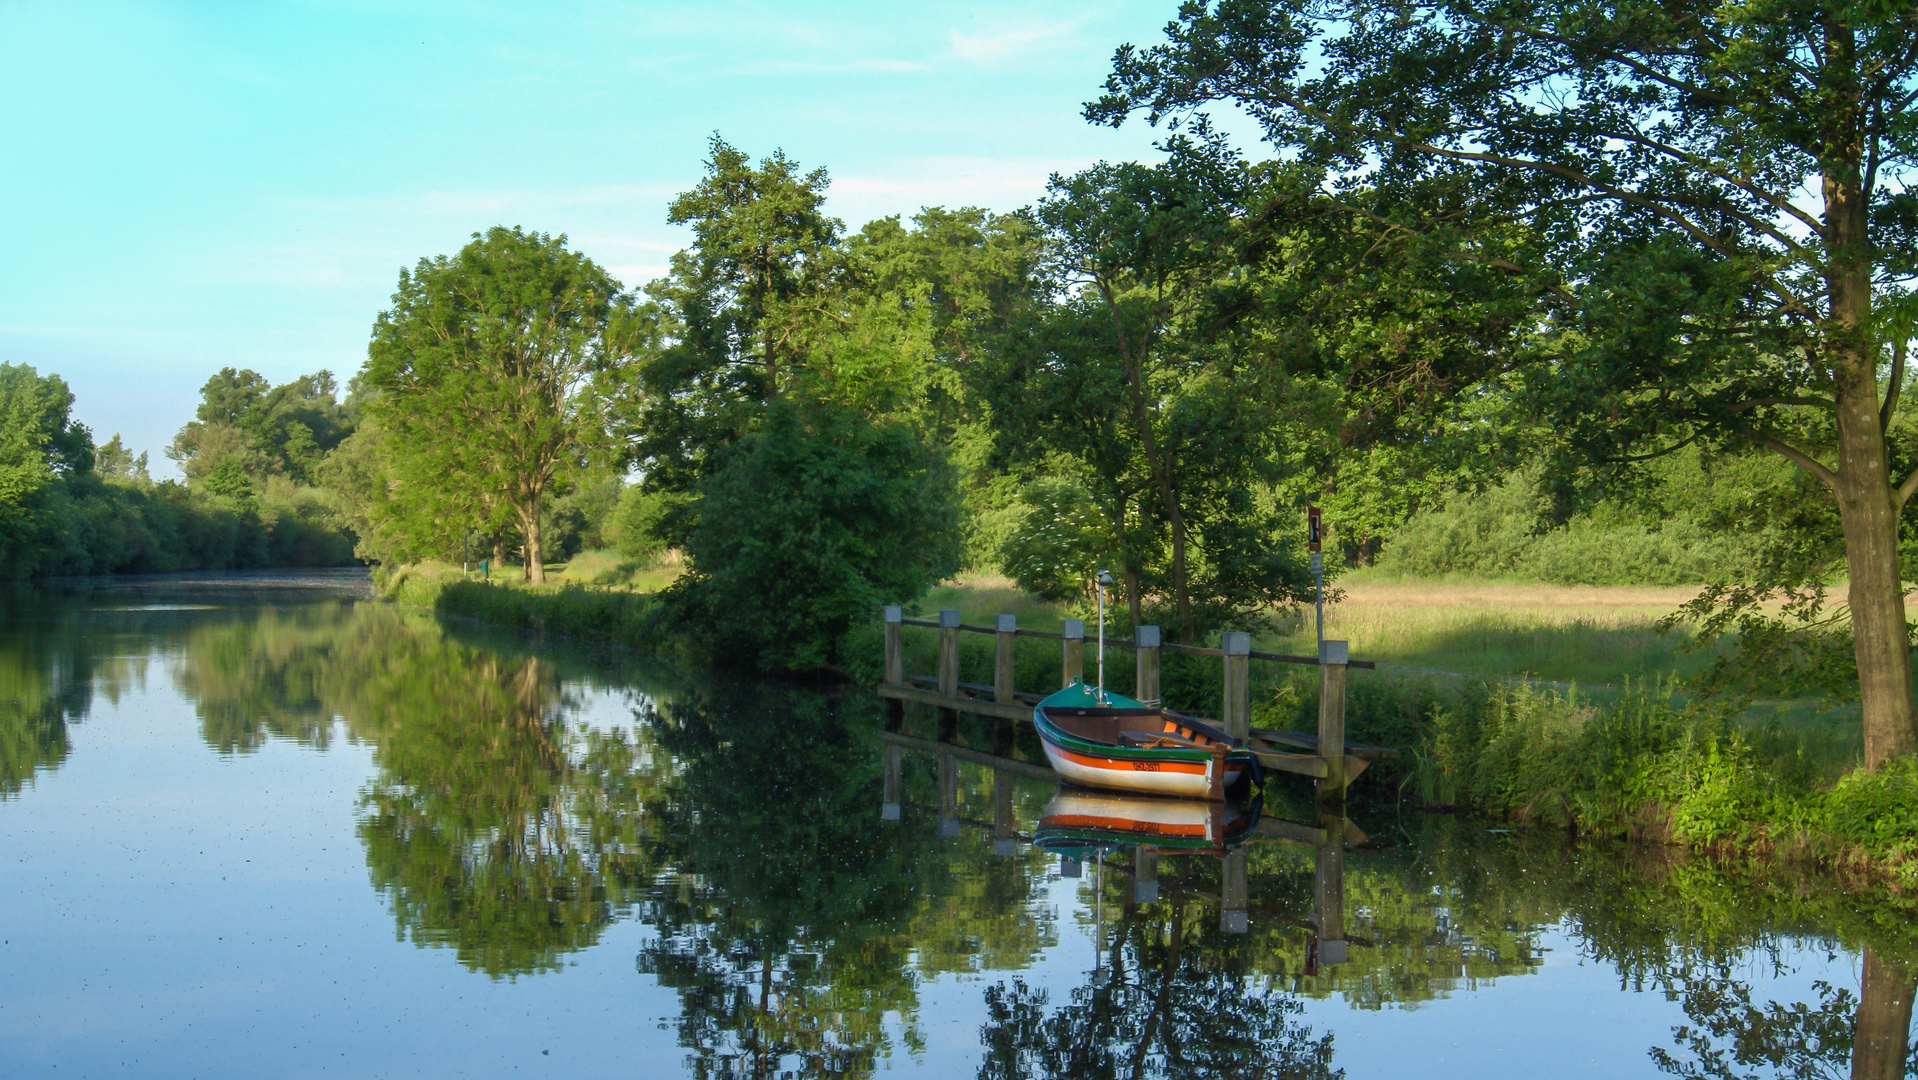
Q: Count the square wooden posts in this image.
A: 7